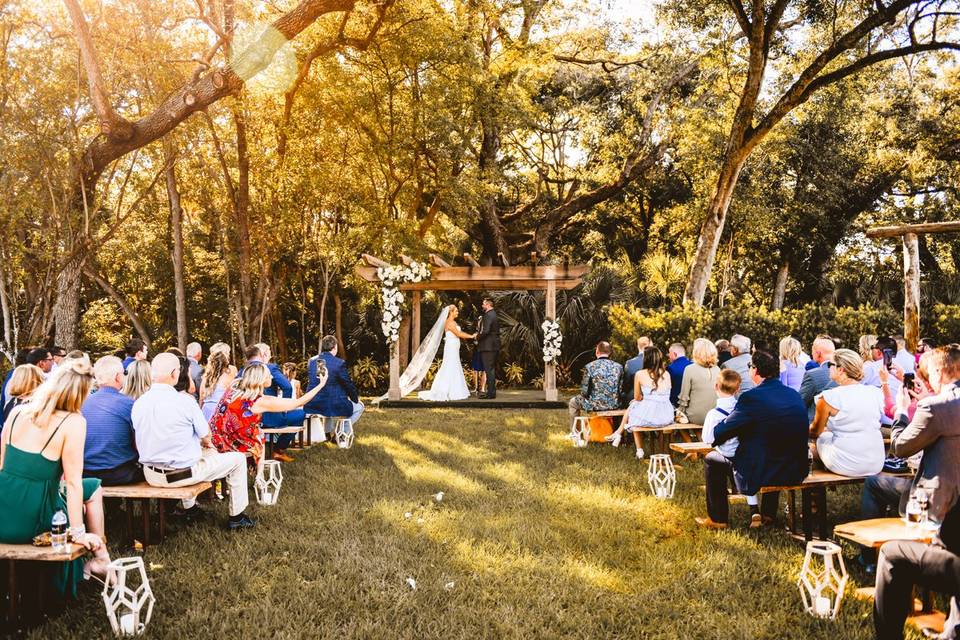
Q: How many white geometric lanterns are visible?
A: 6